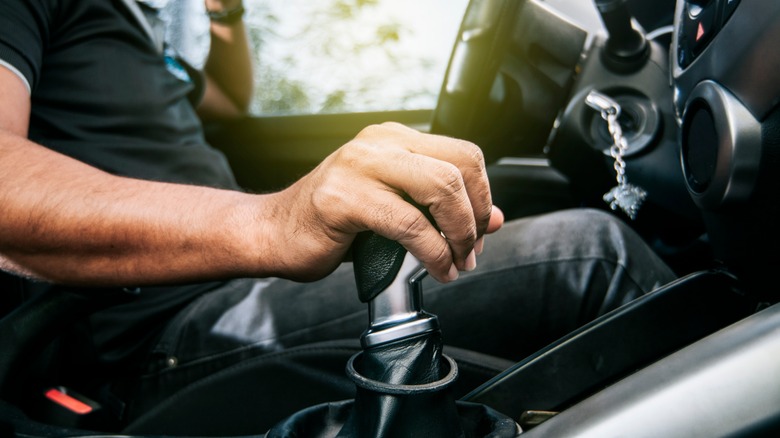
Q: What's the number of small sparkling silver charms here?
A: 1